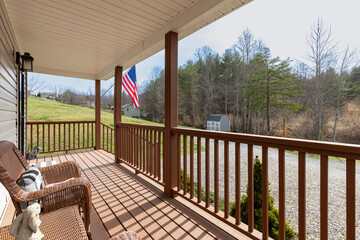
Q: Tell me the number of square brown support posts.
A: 3